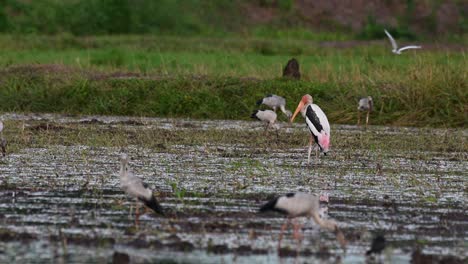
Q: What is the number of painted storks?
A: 1